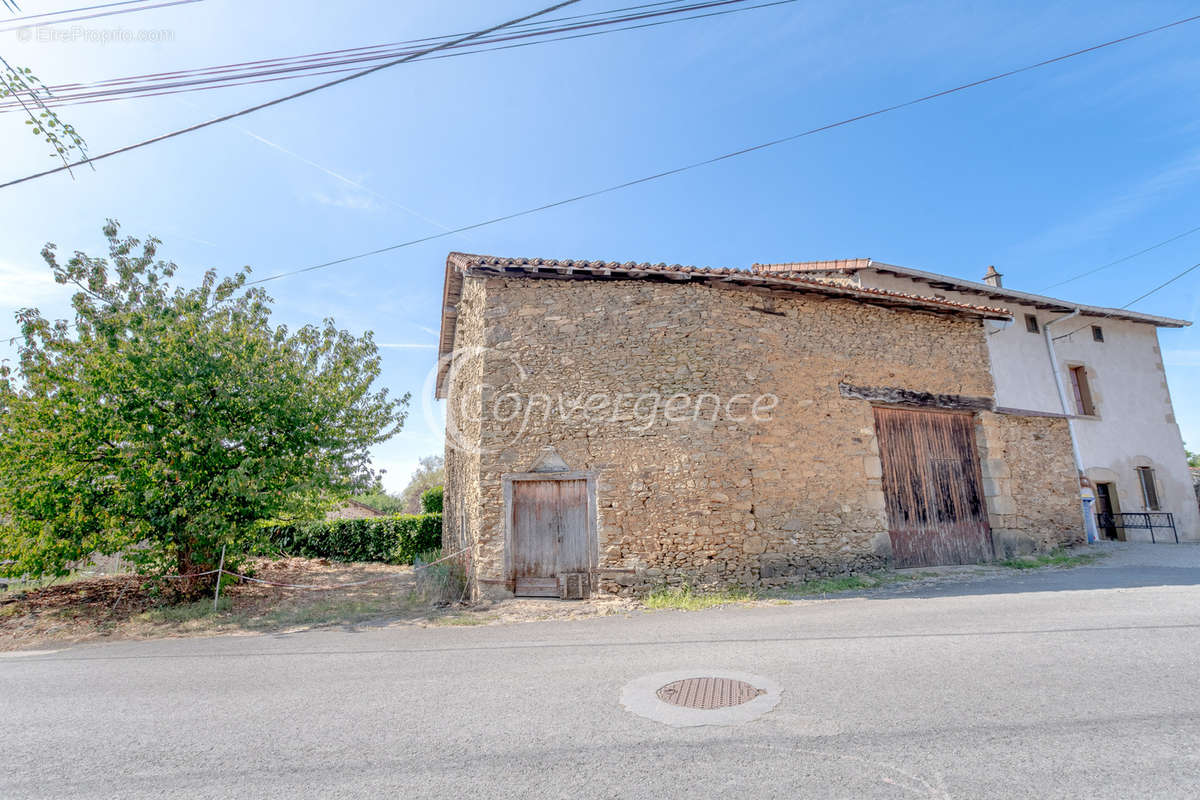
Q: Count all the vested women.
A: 0